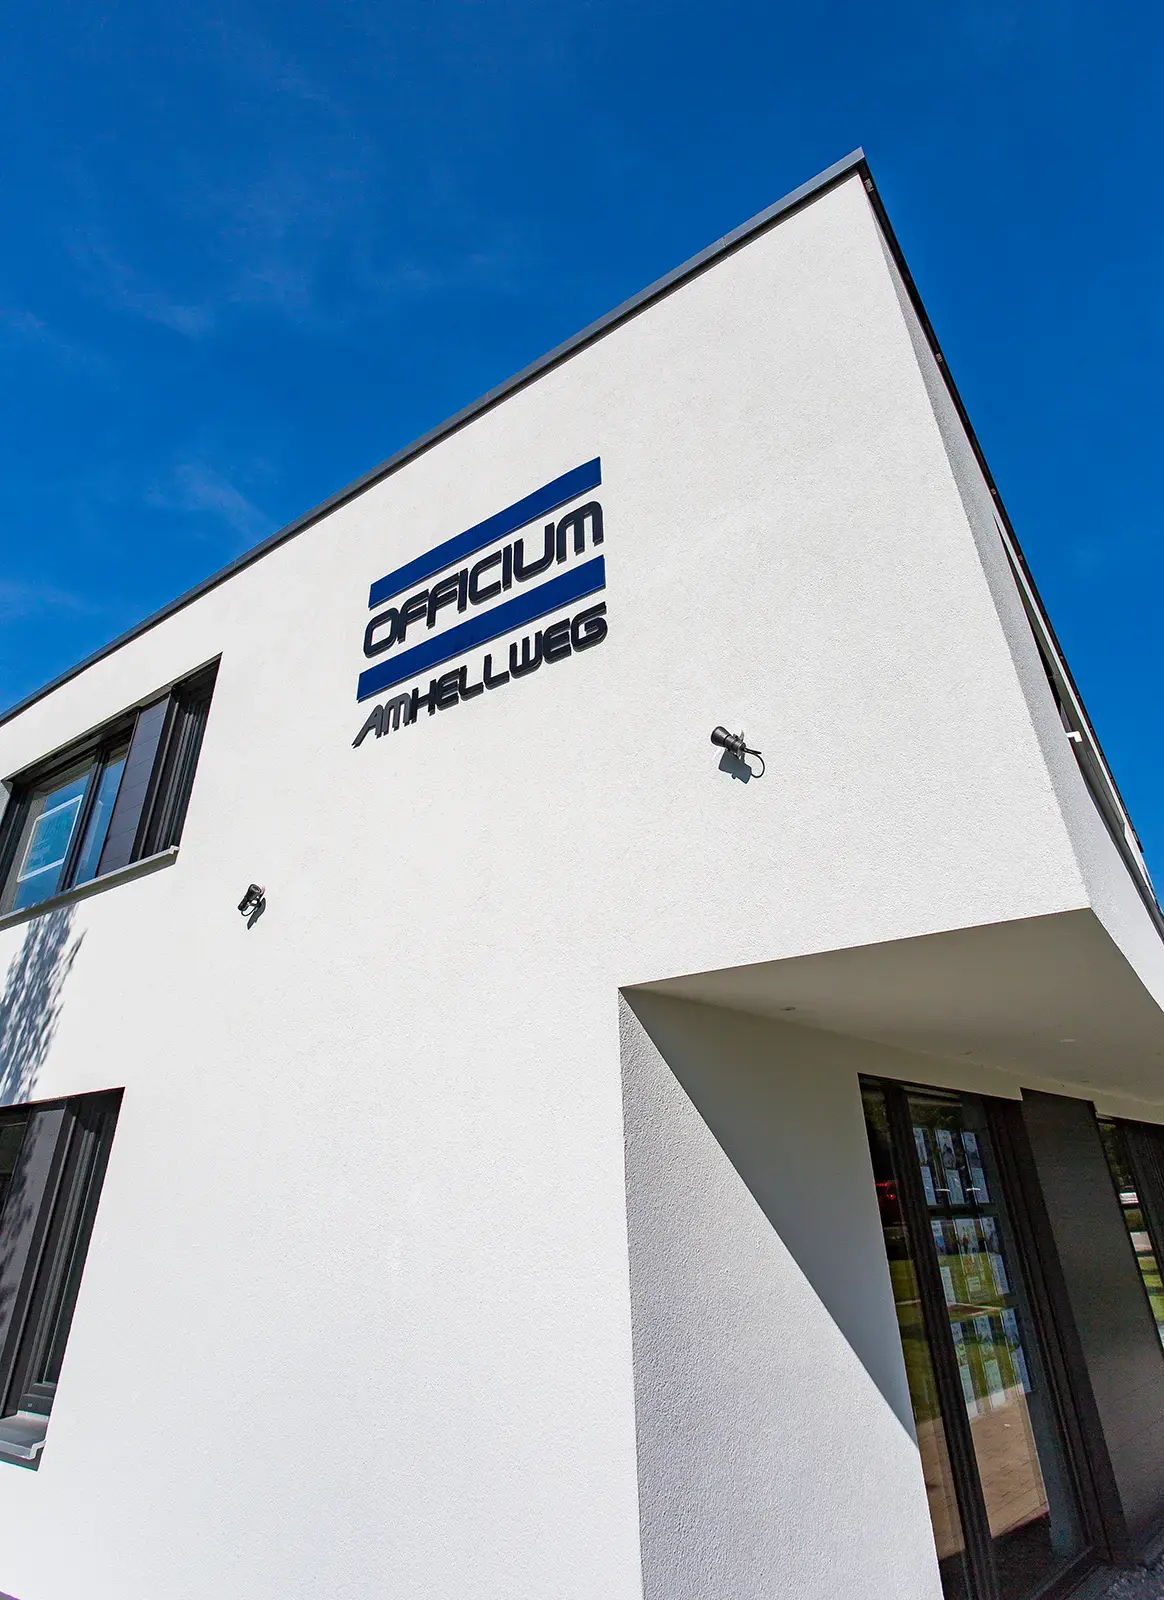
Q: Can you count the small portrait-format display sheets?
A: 9